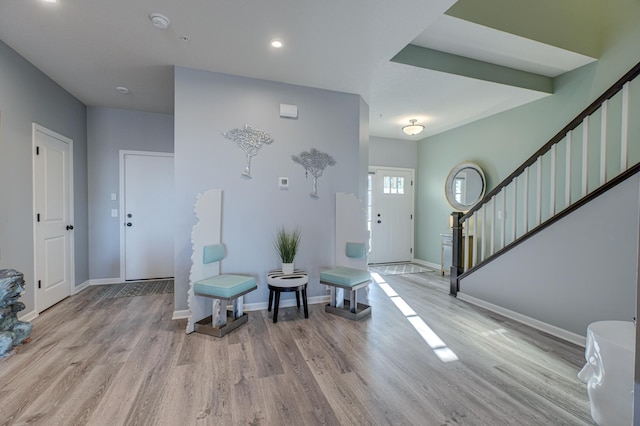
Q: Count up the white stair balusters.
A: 13